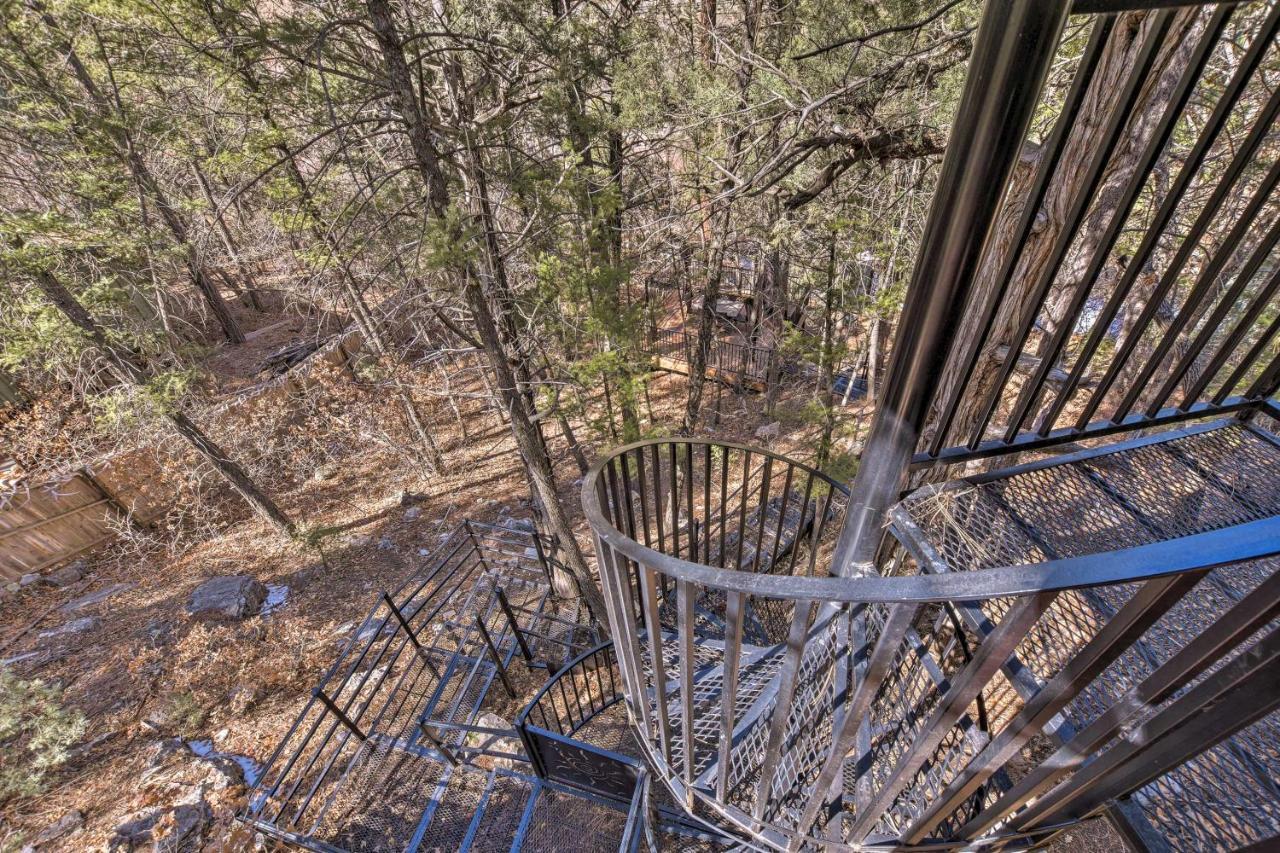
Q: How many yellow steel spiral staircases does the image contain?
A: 0